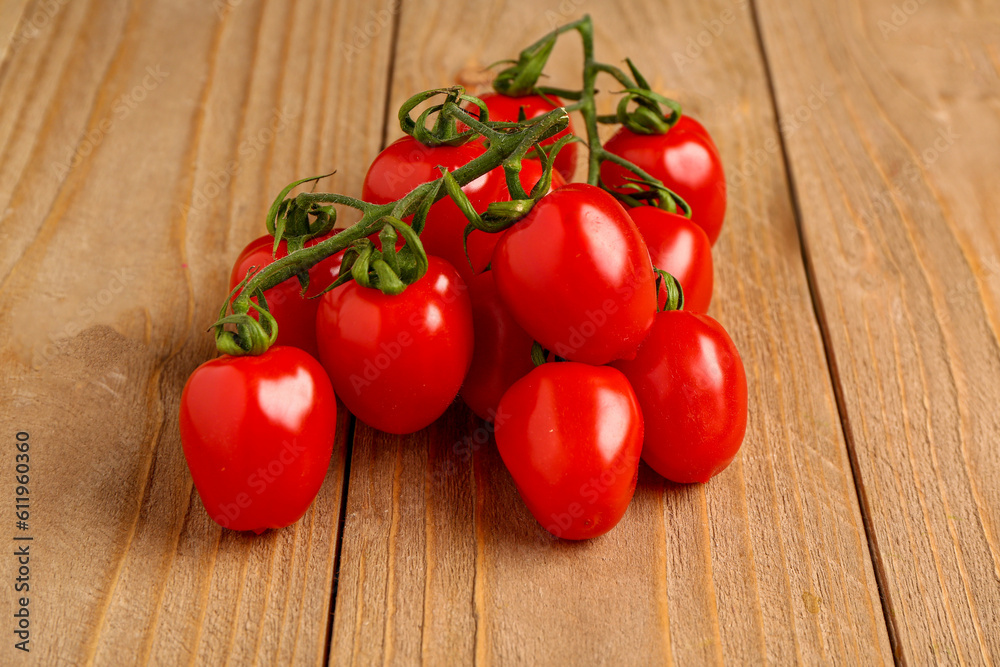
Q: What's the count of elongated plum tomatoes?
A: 11